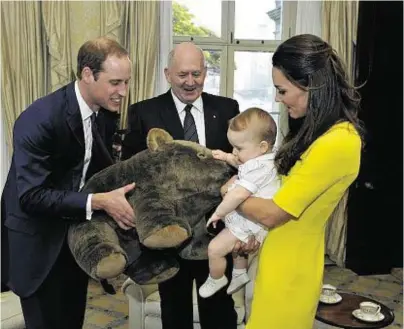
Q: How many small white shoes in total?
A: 2